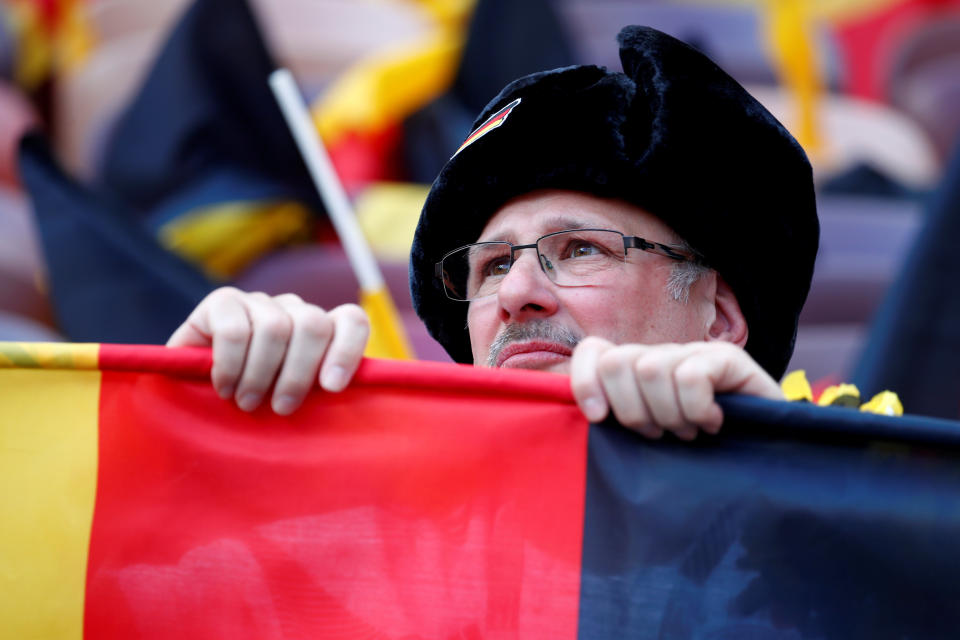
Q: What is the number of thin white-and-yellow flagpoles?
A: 1